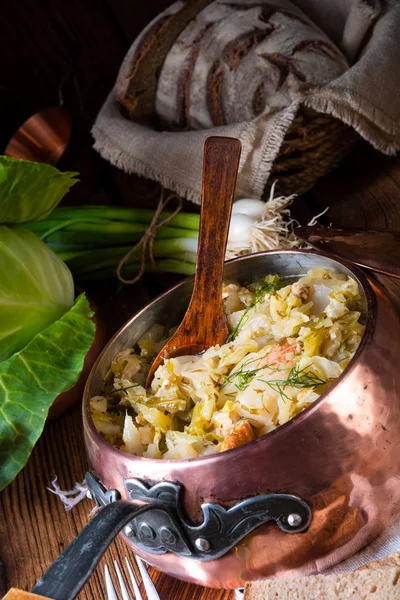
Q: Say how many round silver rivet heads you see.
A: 3